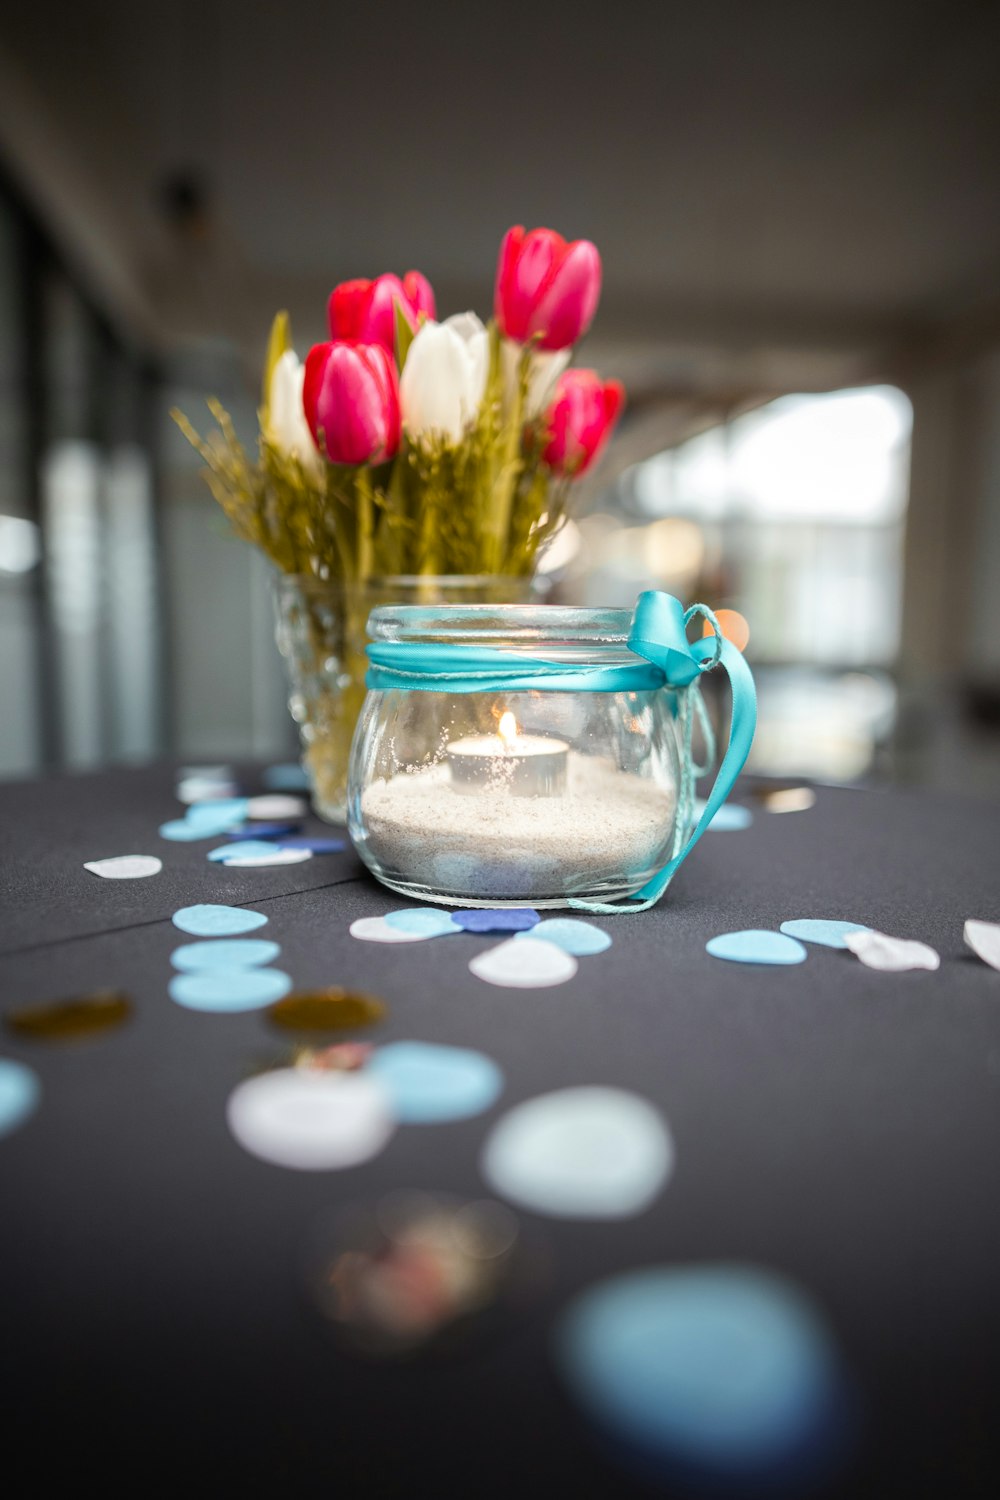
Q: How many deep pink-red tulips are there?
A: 4